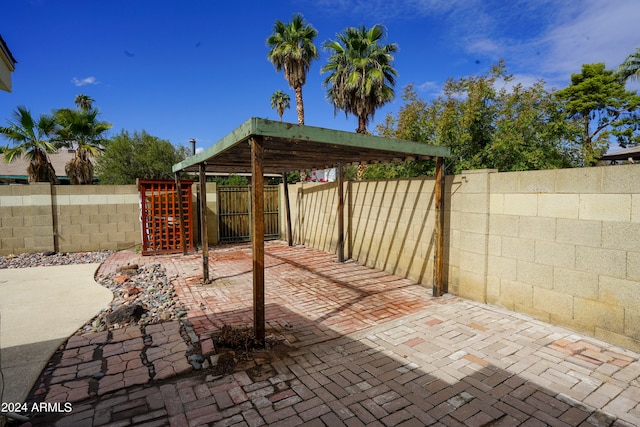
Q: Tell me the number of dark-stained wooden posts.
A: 6